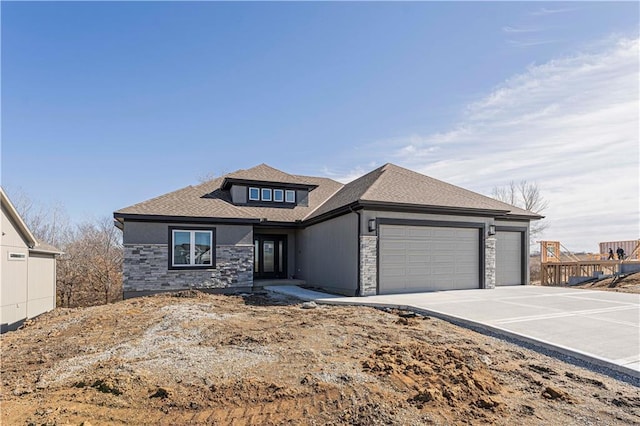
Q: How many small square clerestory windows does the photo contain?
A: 4